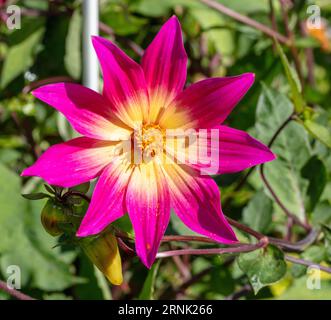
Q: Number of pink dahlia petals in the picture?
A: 9